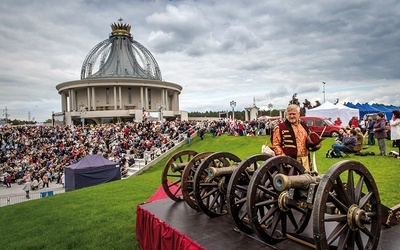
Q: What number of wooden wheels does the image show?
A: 6